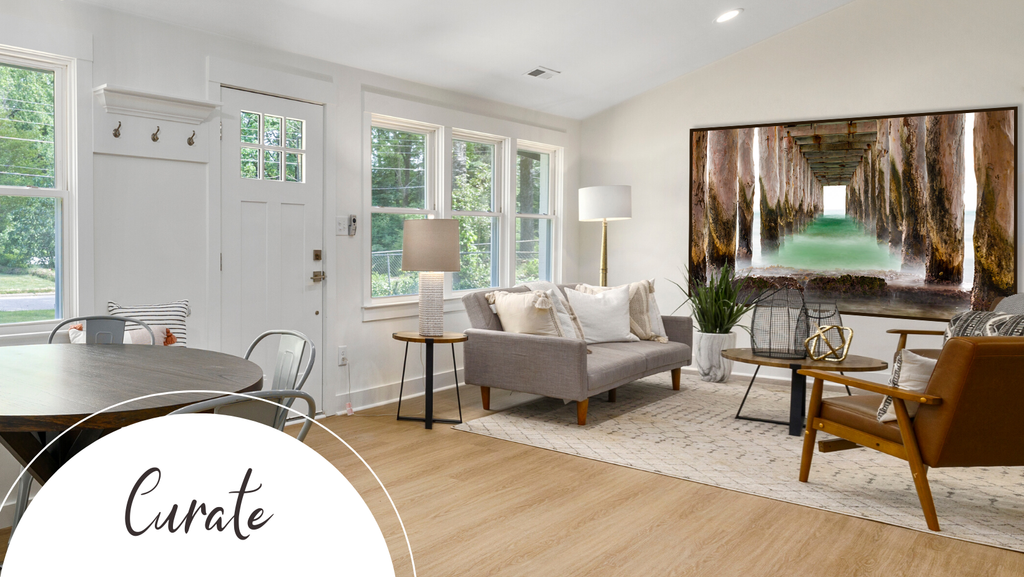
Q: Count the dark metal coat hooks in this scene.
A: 3